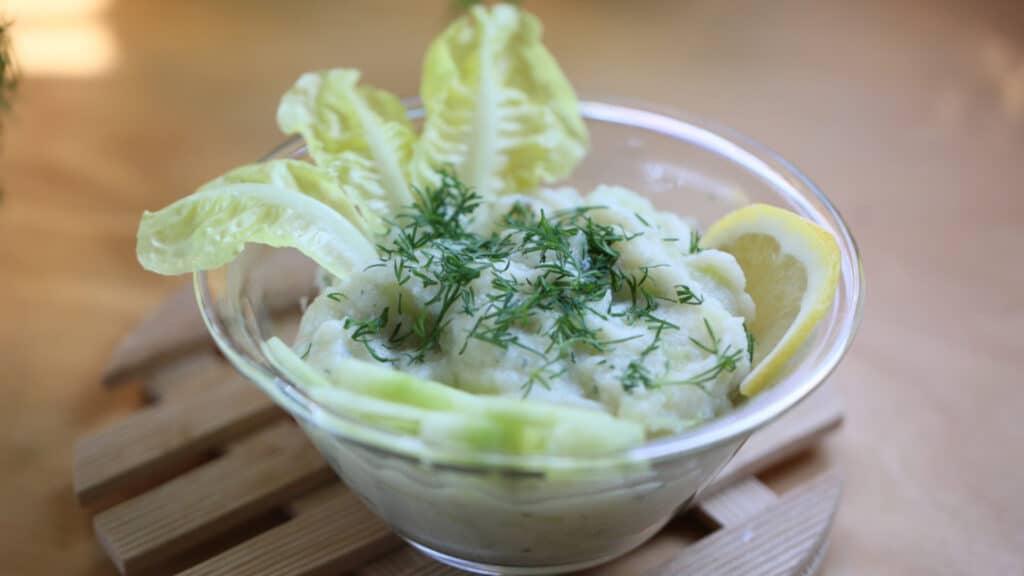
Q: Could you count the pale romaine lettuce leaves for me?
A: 3